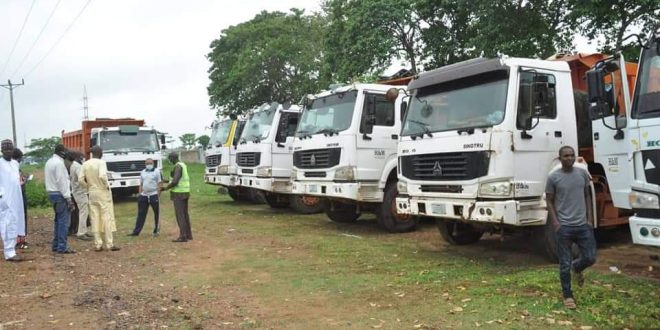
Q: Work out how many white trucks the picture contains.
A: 6